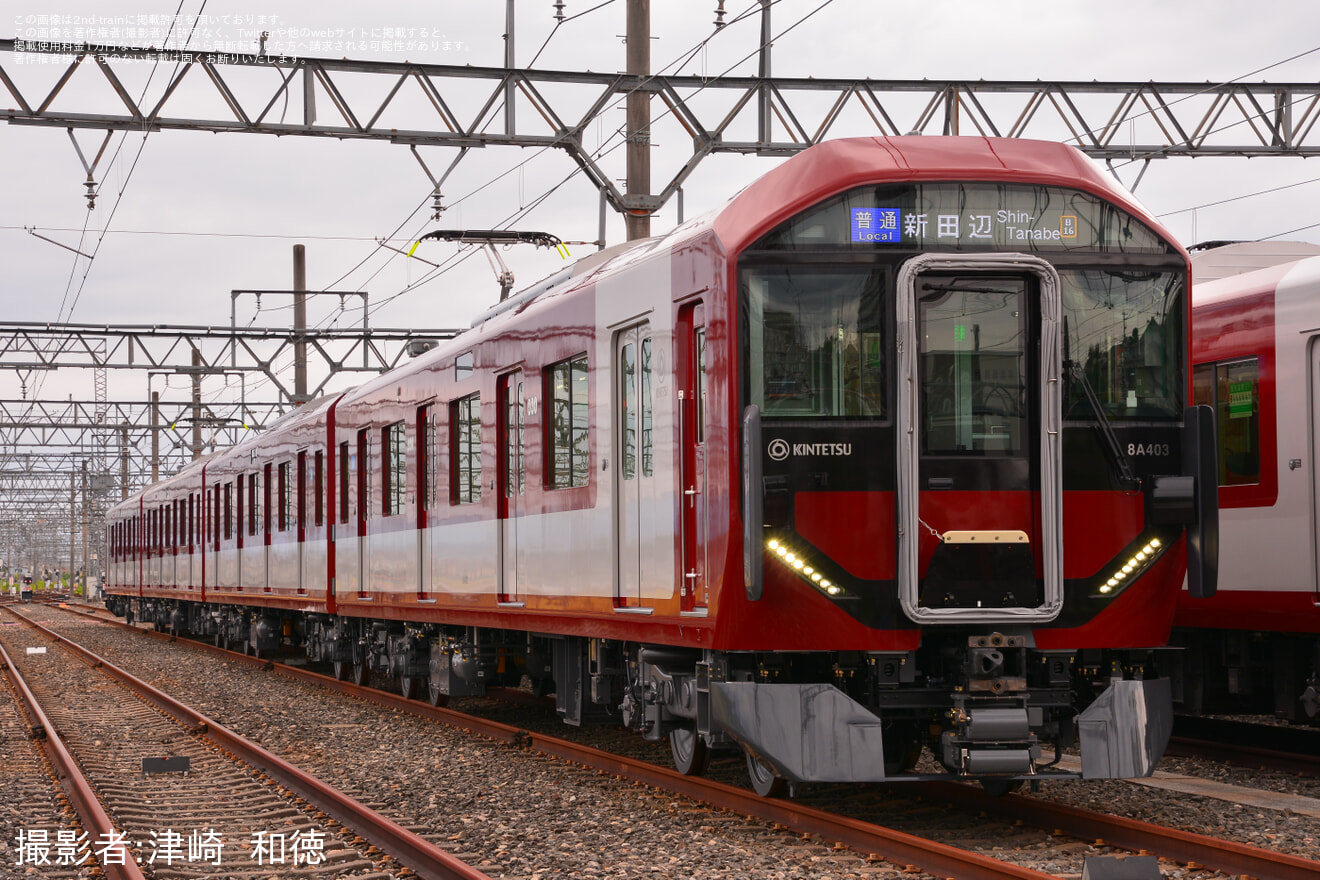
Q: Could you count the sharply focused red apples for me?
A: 0